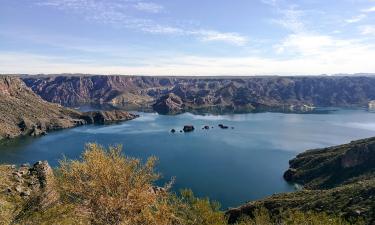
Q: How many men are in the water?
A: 0